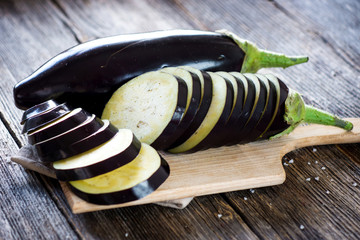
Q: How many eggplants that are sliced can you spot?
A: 1